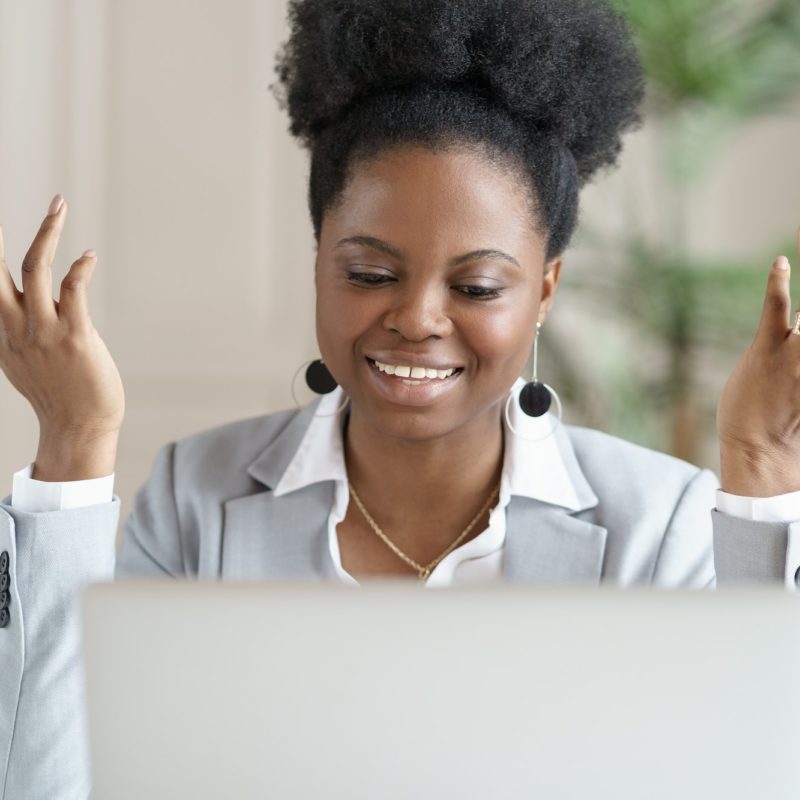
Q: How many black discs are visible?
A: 2